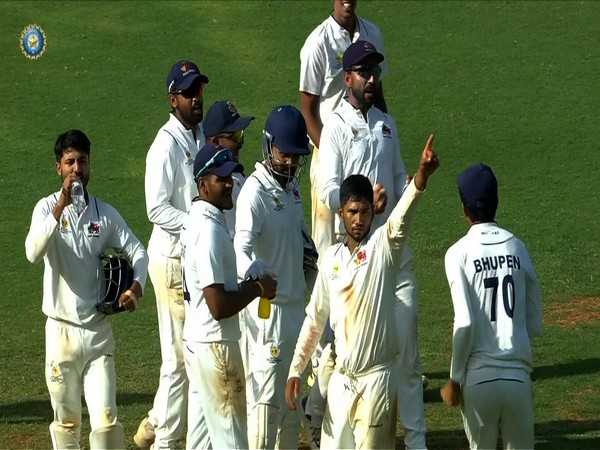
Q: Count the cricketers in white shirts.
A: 9